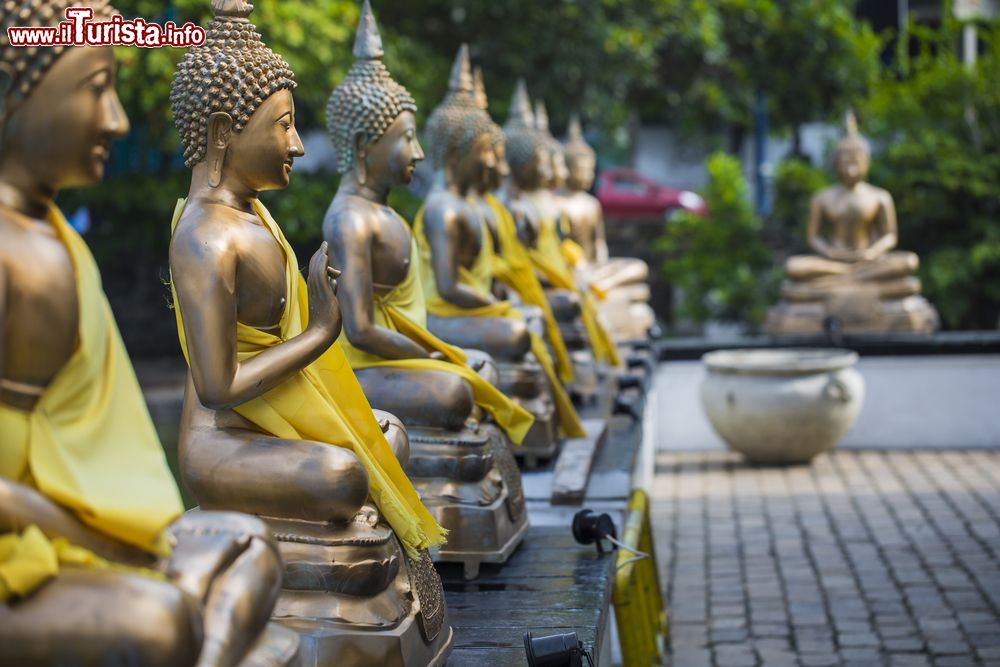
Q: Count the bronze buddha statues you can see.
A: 9